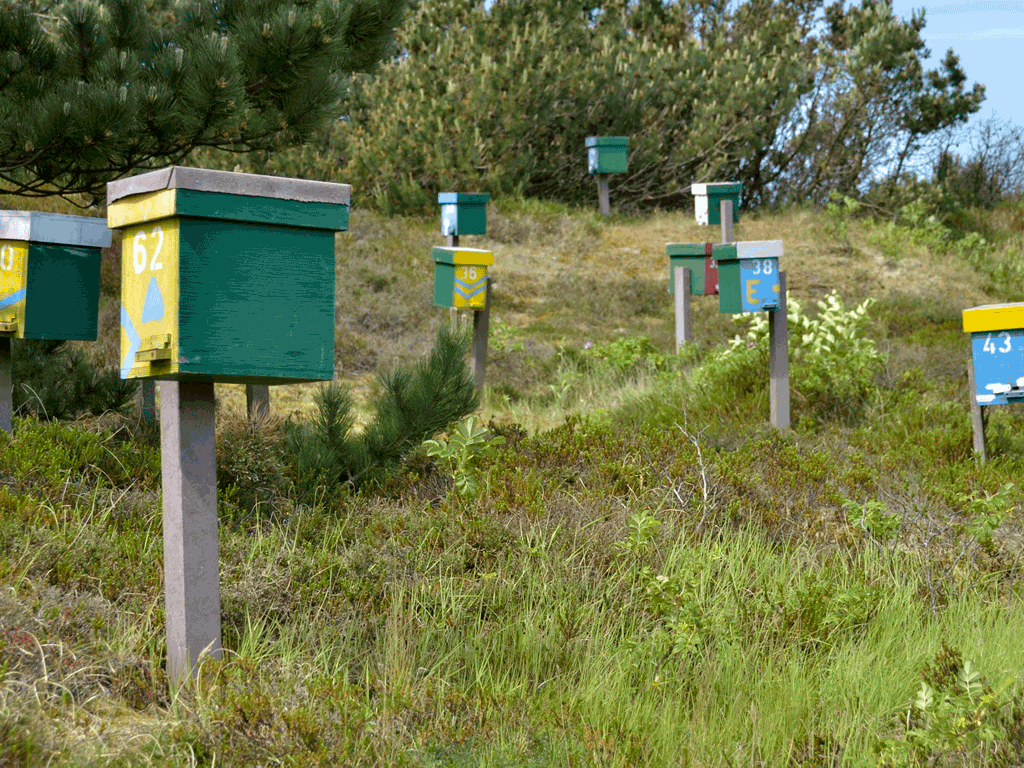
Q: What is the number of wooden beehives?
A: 9